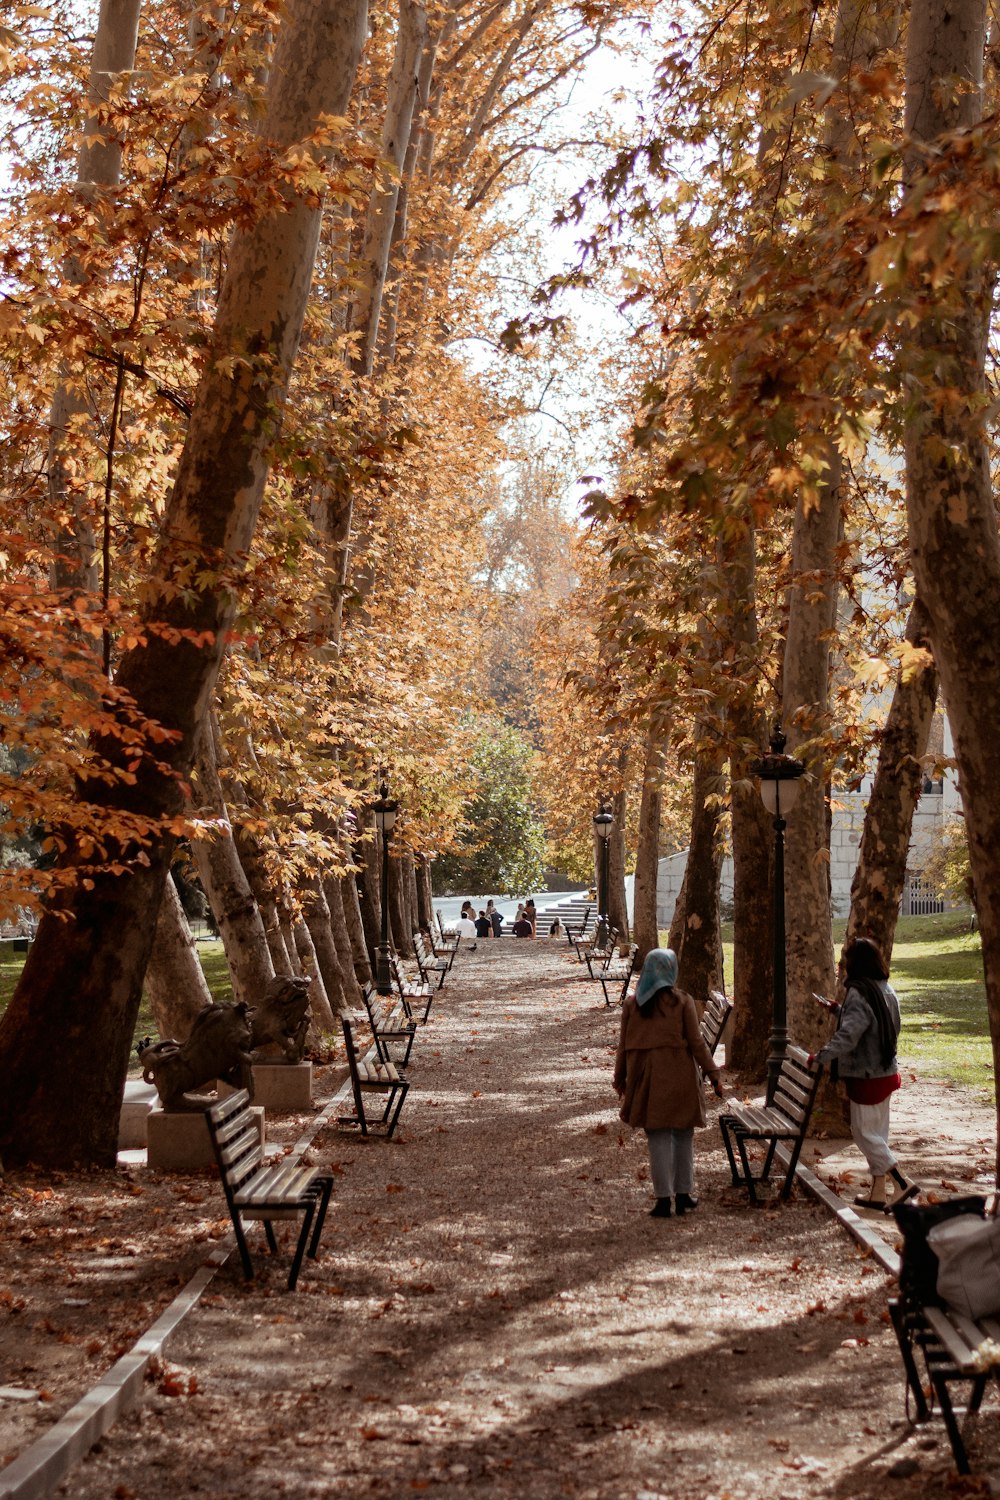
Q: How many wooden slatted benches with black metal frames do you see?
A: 14